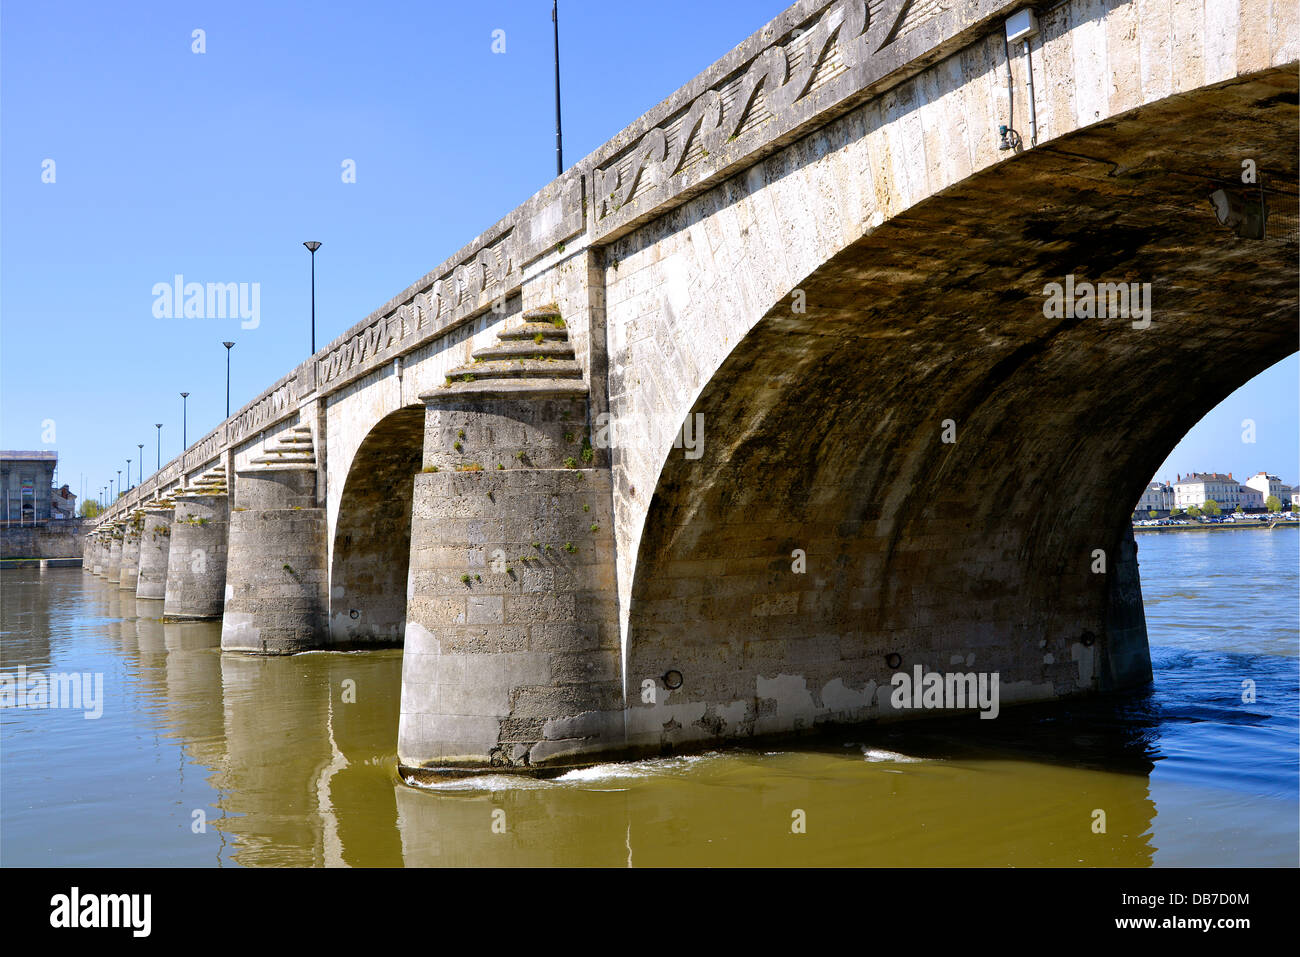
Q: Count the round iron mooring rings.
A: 4